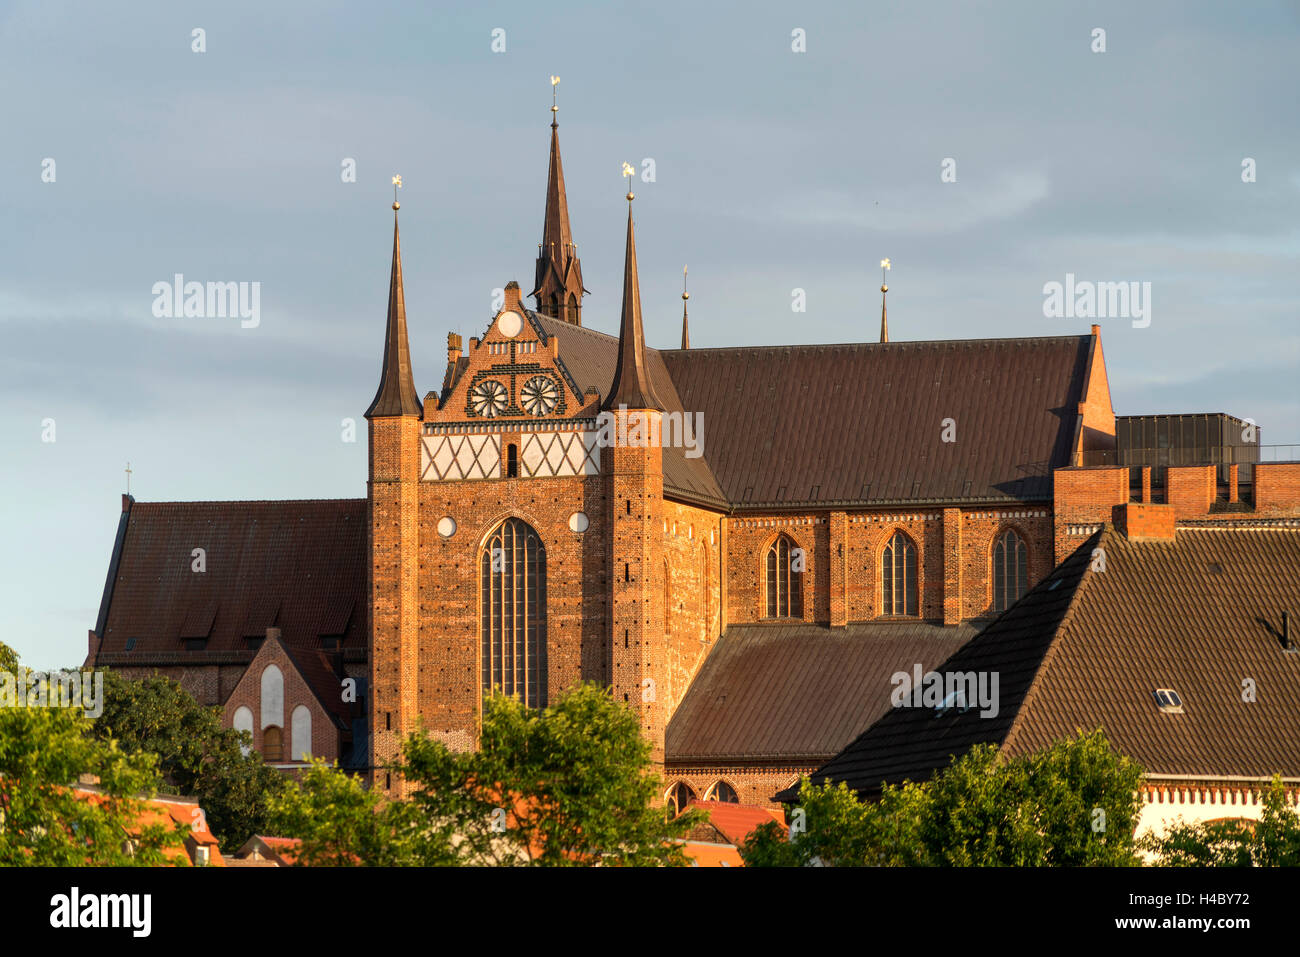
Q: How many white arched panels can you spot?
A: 3